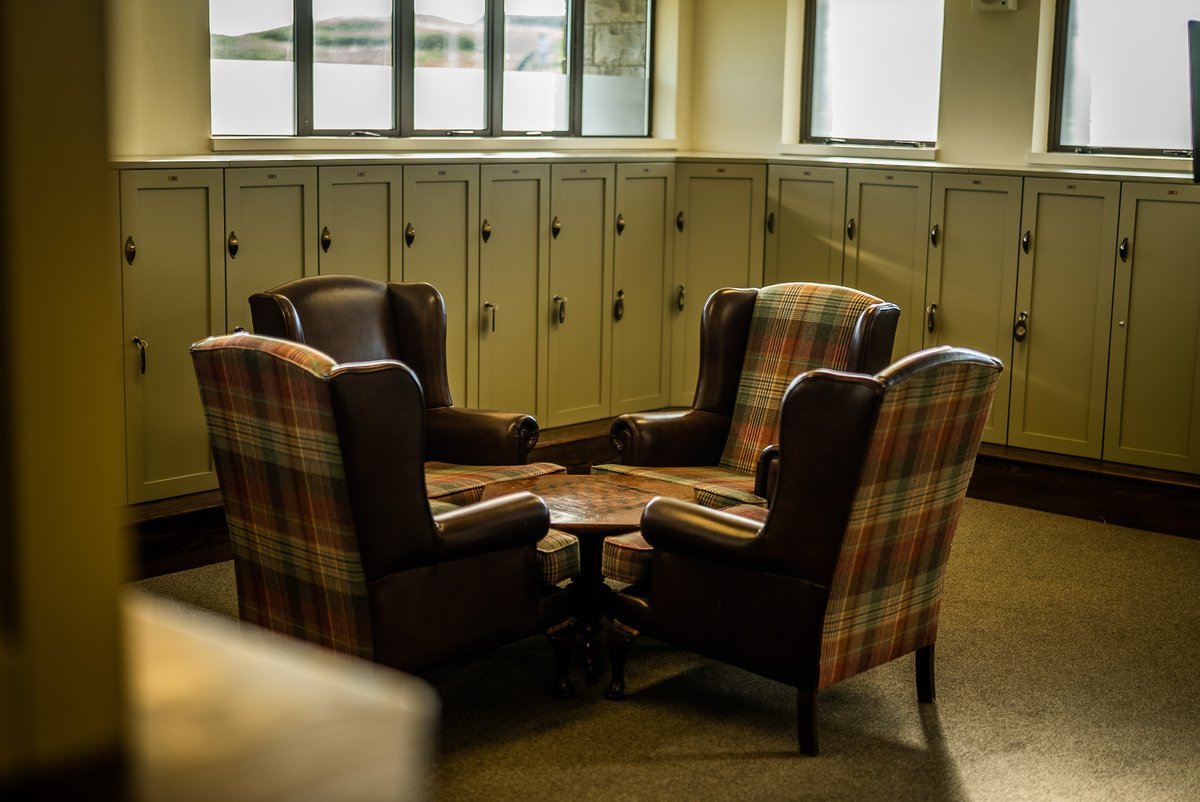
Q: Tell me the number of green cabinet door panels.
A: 13